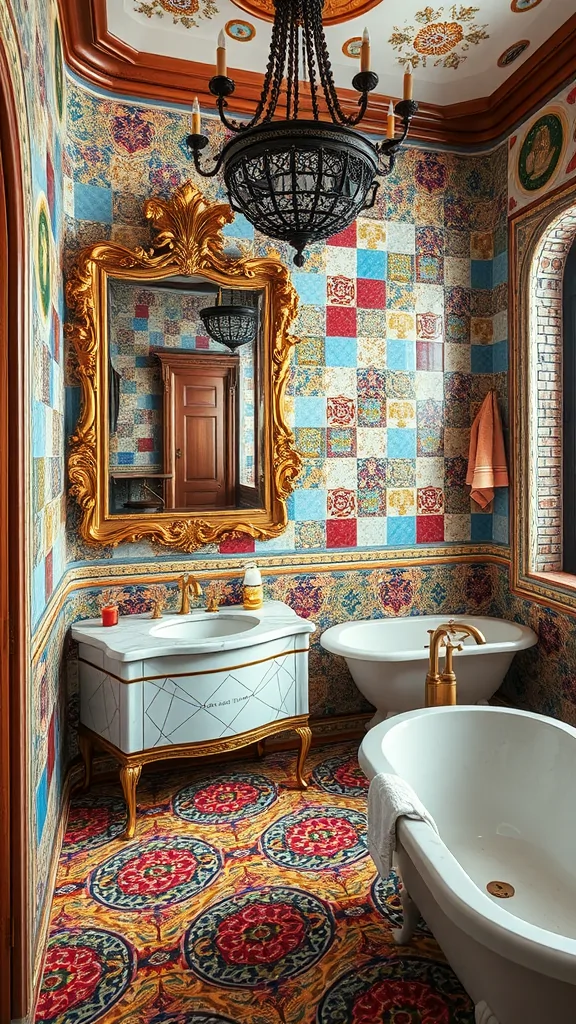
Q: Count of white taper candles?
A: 5